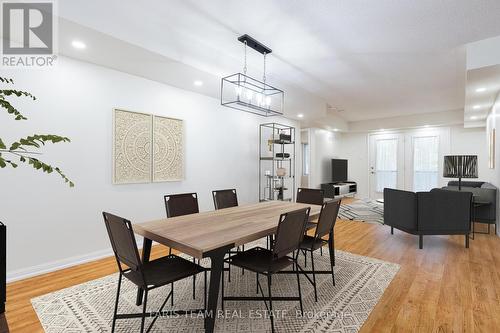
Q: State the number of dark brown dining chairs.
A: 6